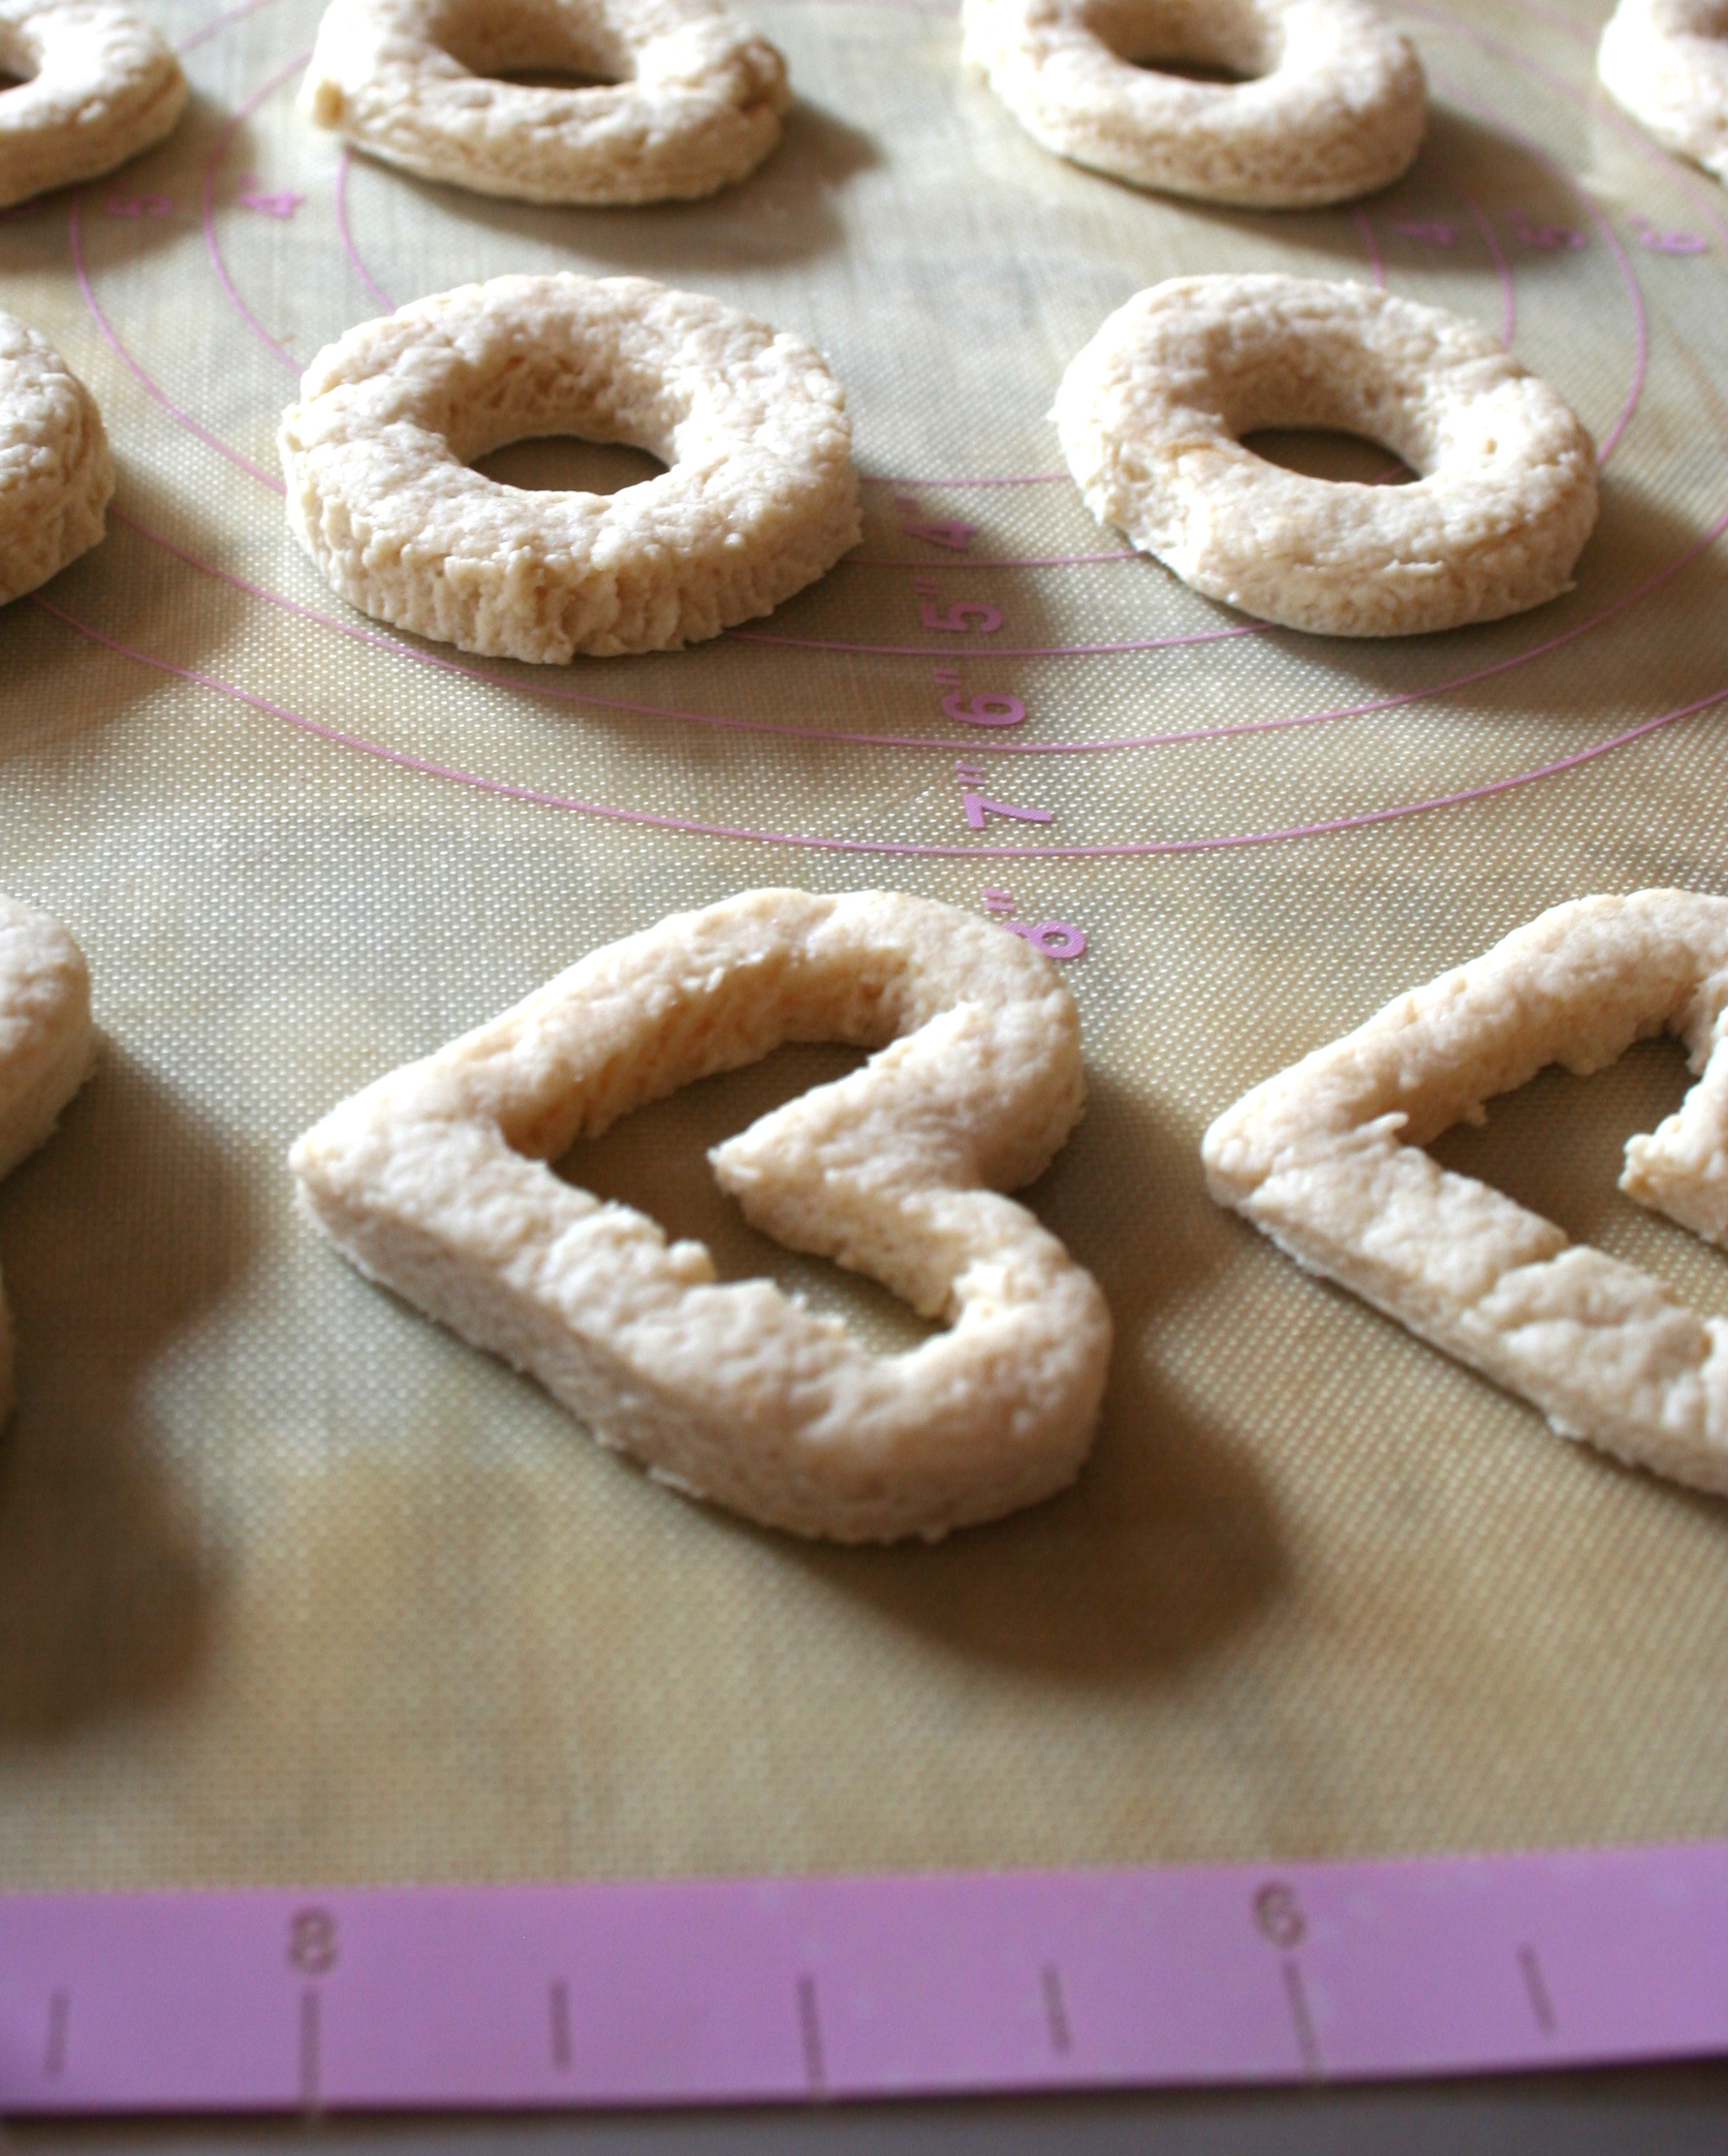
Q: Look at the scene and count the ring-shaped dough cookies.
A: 7